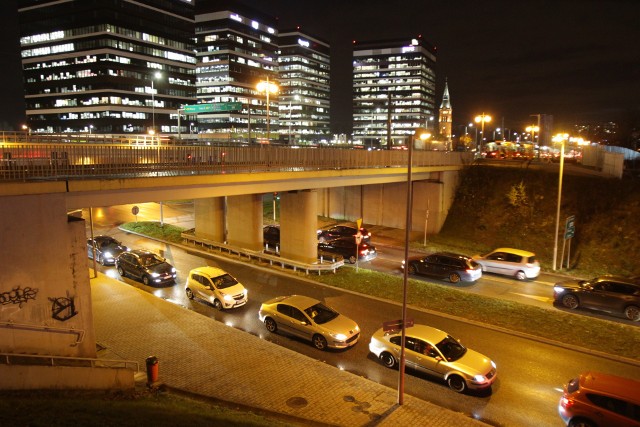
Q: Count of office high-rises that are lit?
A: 4